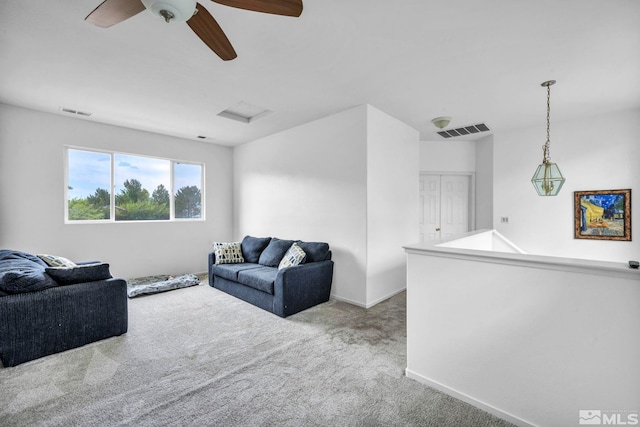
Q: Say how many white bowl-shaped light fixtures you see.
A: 2